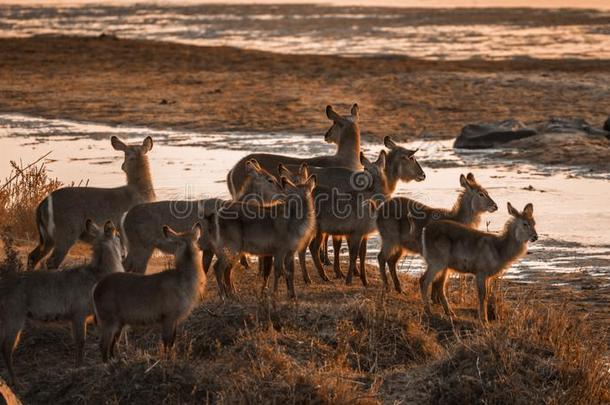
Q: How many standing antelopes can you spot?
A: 11